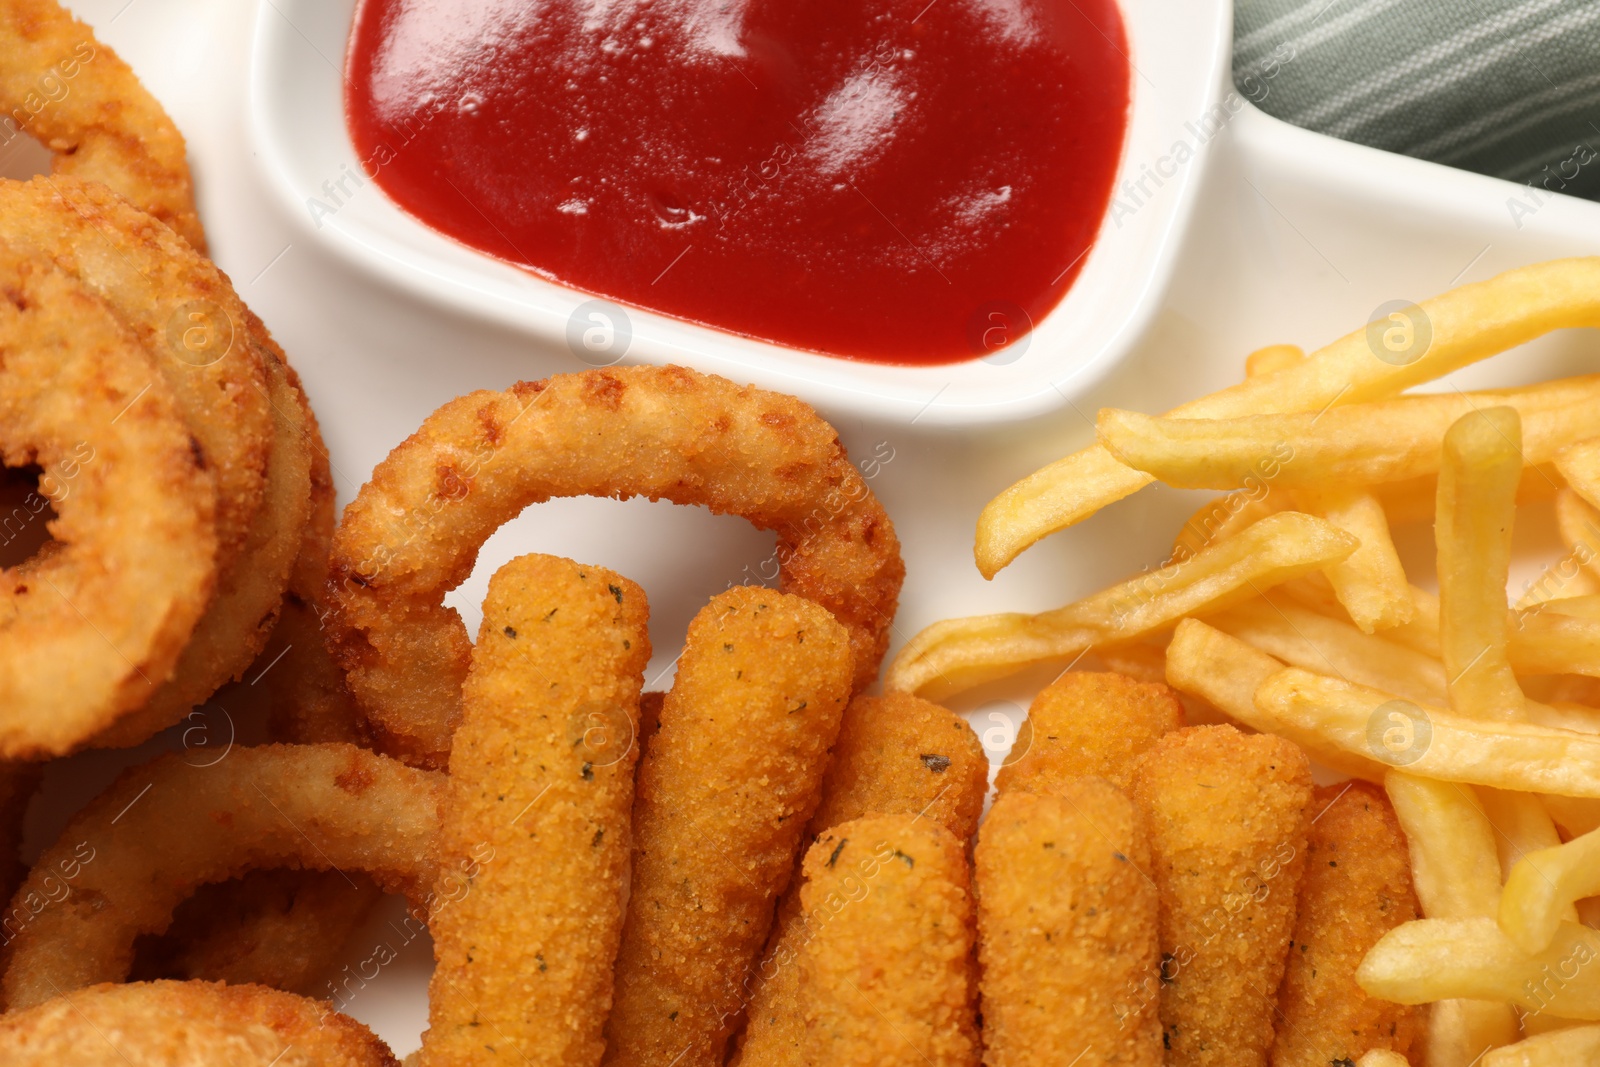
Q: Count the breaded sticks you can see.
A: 8